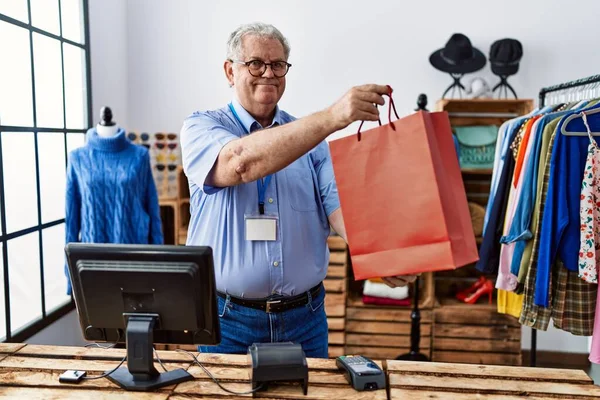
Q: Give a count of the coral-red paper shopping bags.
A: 1